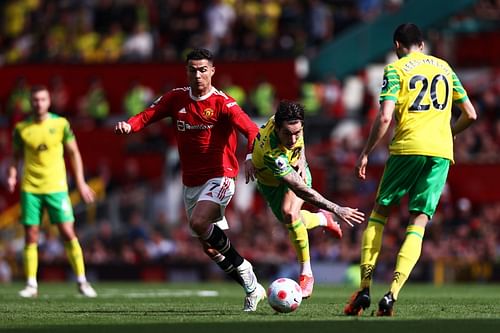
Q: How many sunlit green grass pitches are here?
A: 1